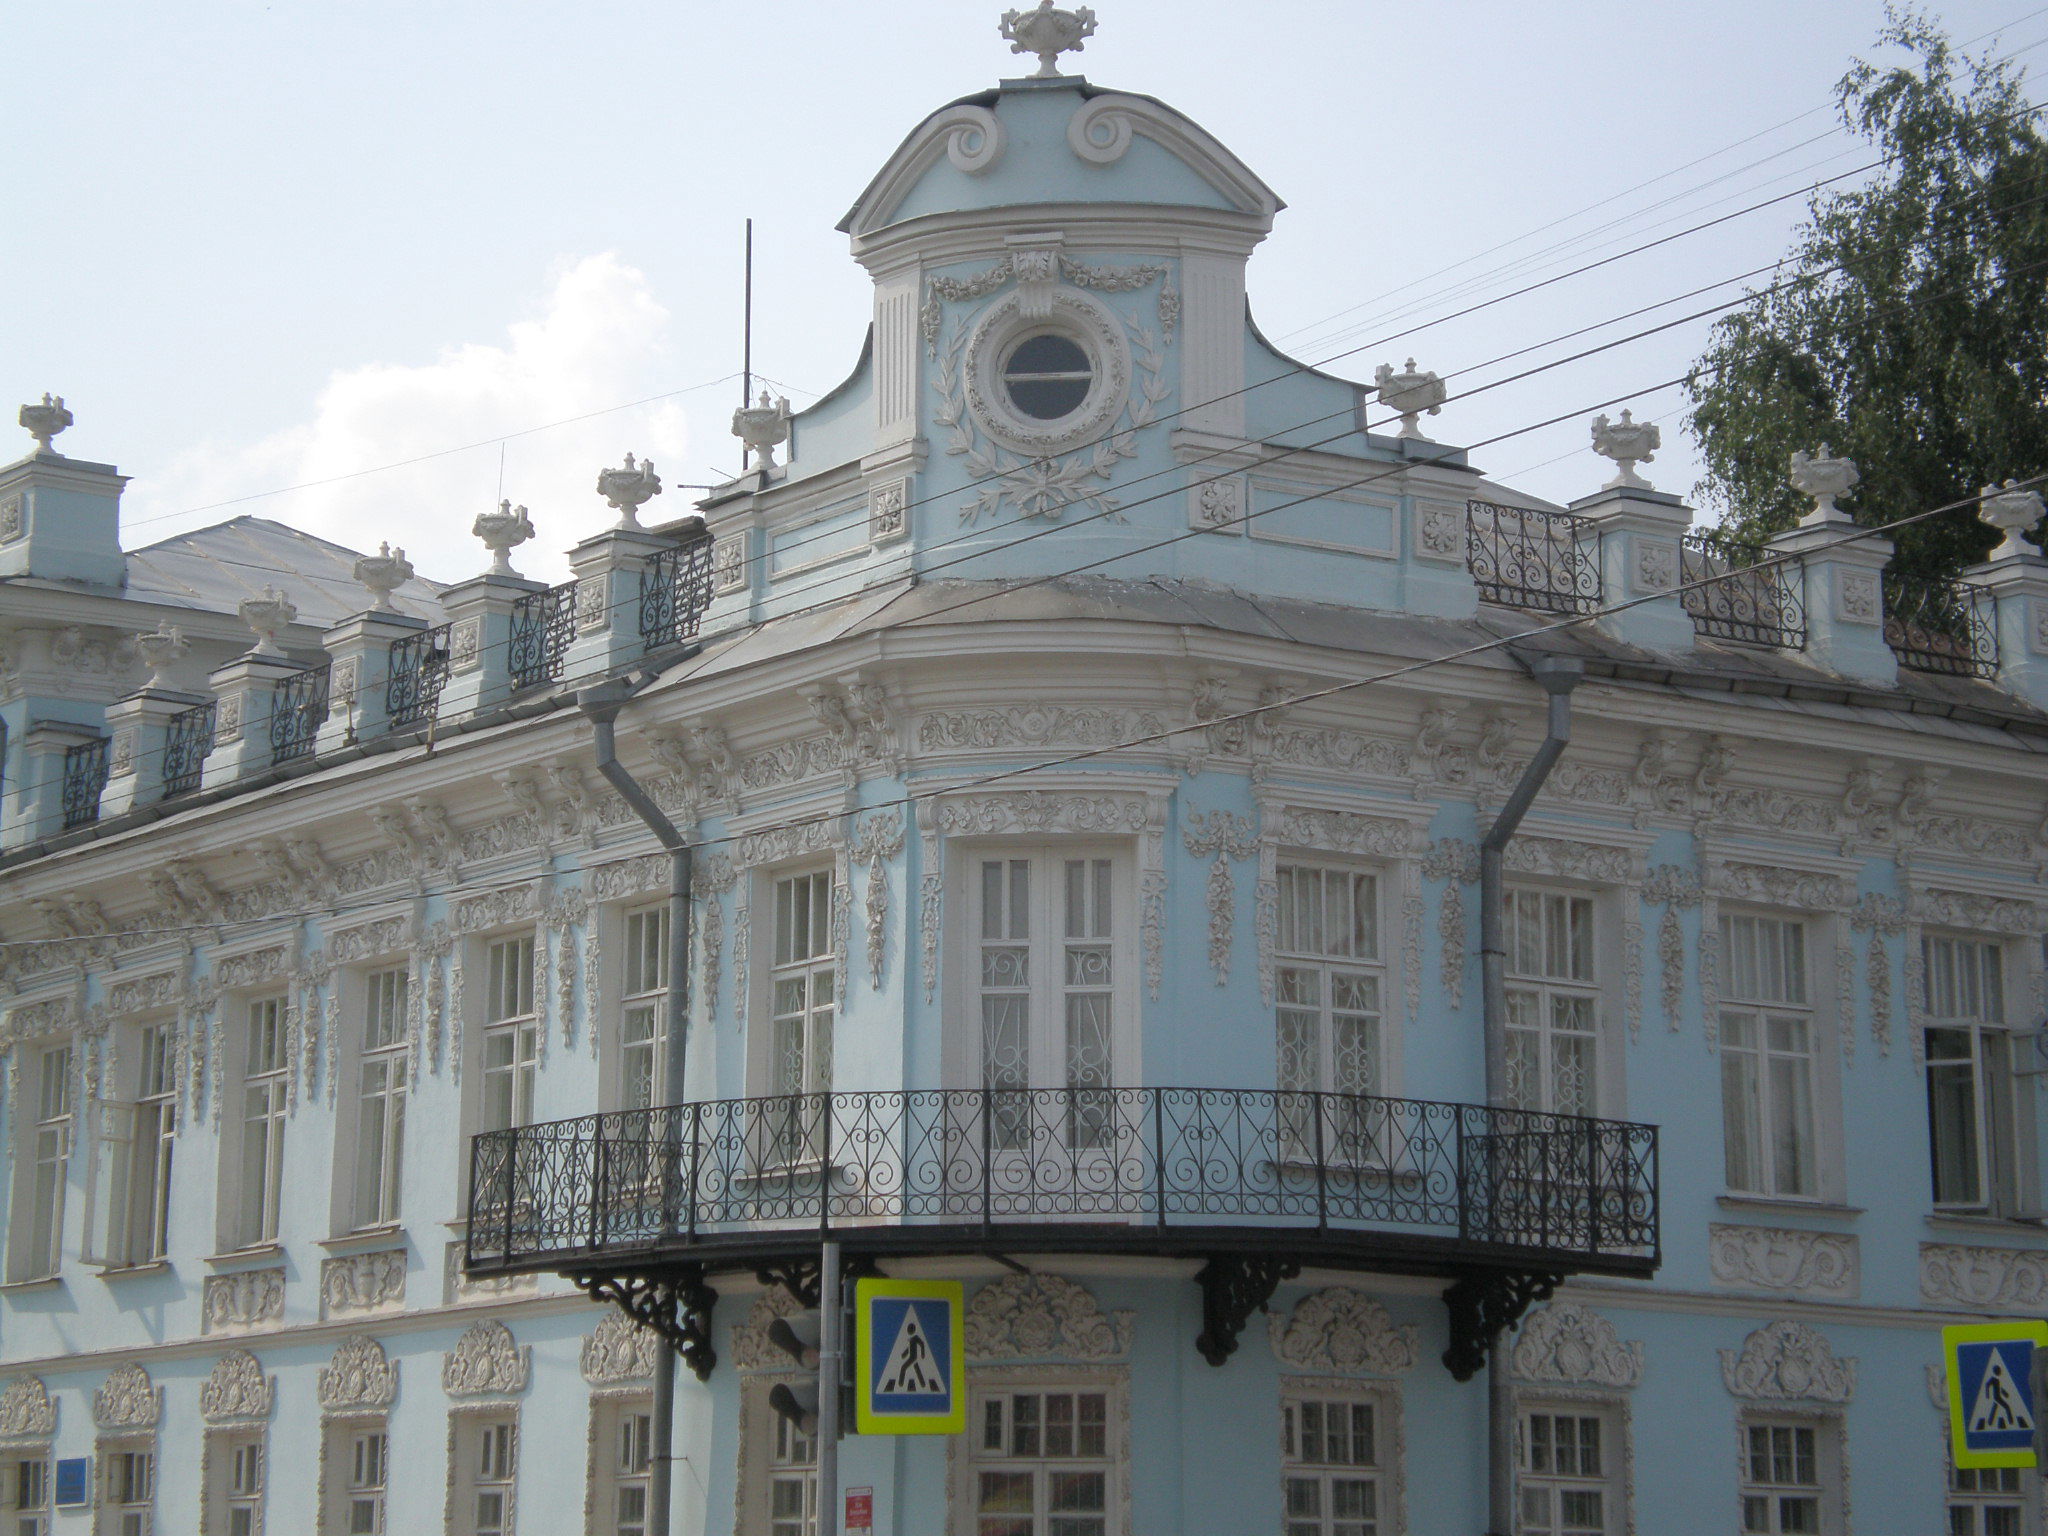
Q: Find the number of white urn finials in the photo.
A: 12